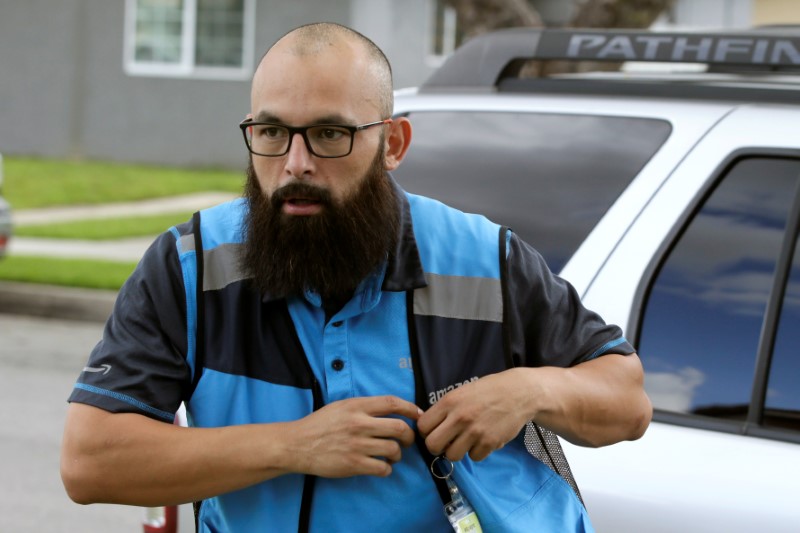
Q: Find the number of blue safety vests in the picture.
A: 1